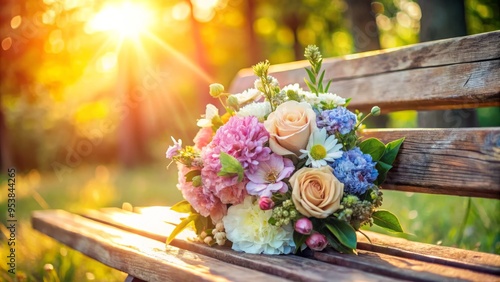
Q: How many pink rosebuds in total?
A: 3